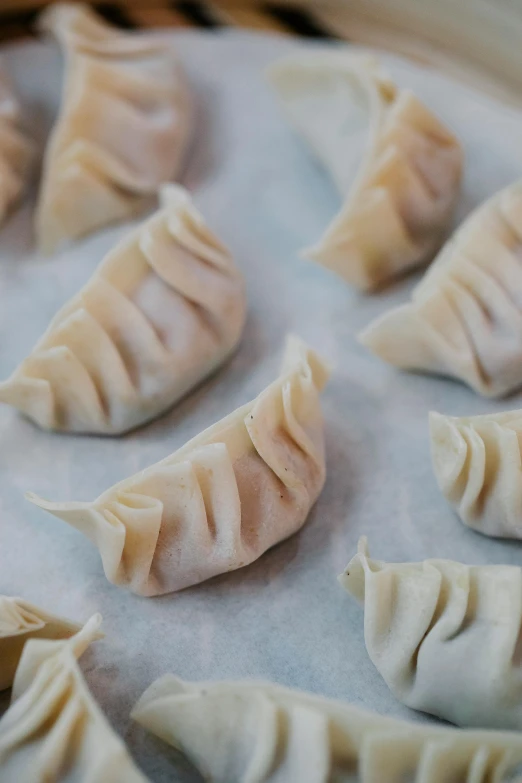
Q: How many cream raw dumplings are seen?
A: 11